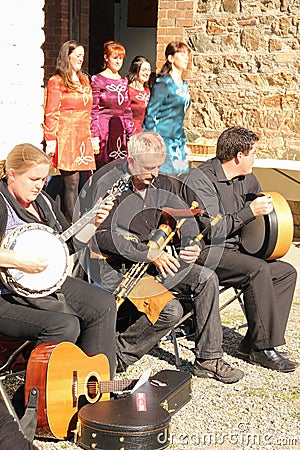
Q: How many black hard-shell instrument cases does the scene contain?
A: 1